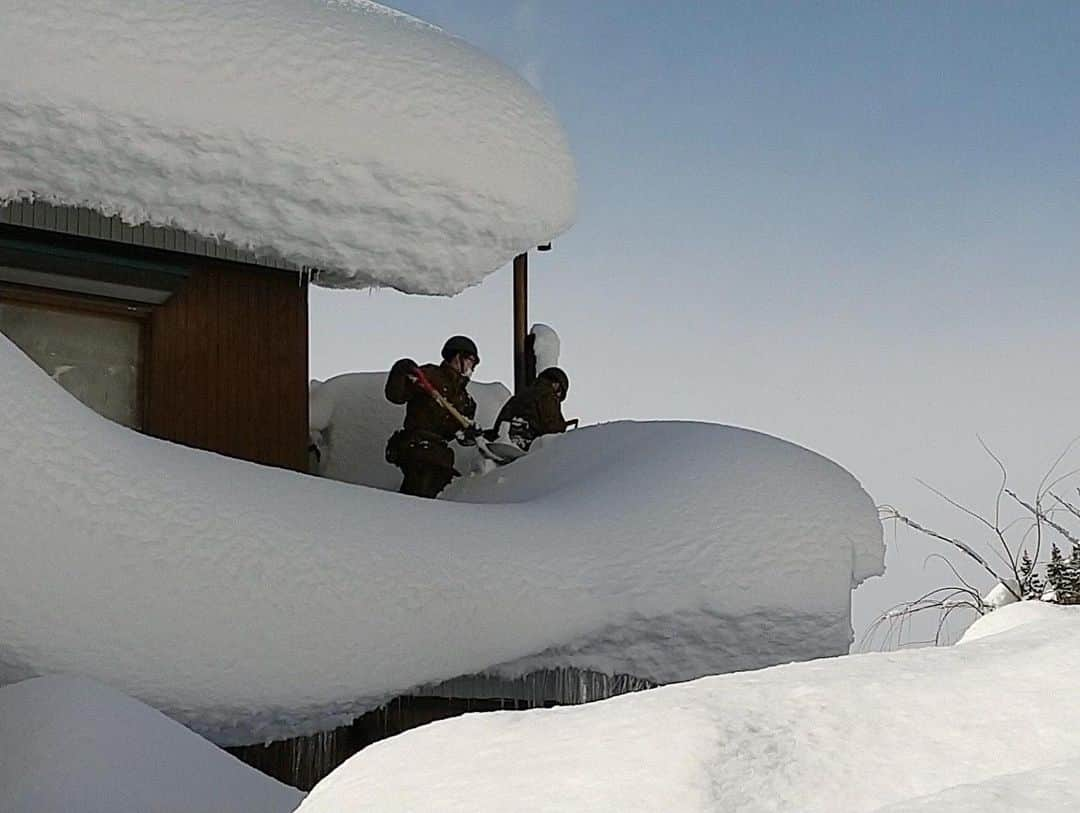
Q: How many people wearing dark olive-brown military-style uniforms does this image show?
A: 2